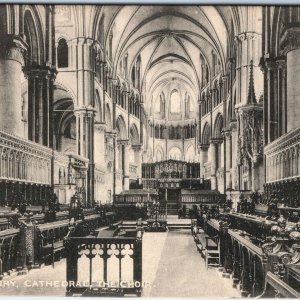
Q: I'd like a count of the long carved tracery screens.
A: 2